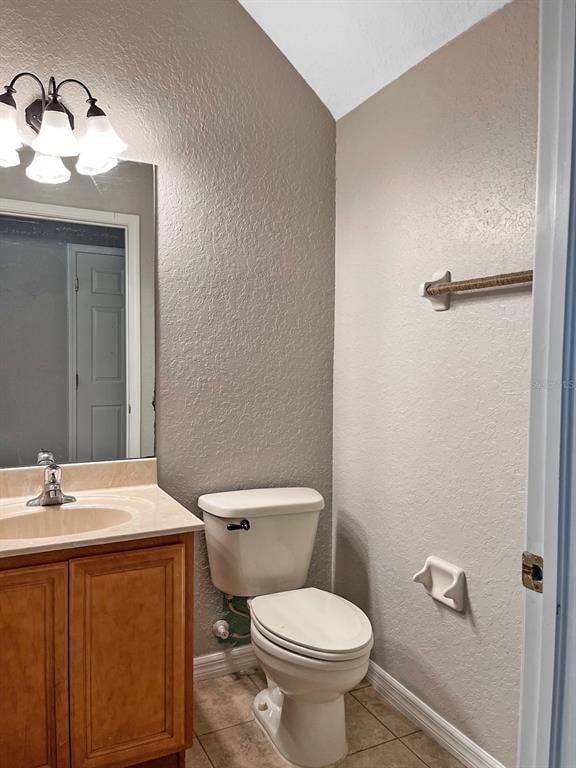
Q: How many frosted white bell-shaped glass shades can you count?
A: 3